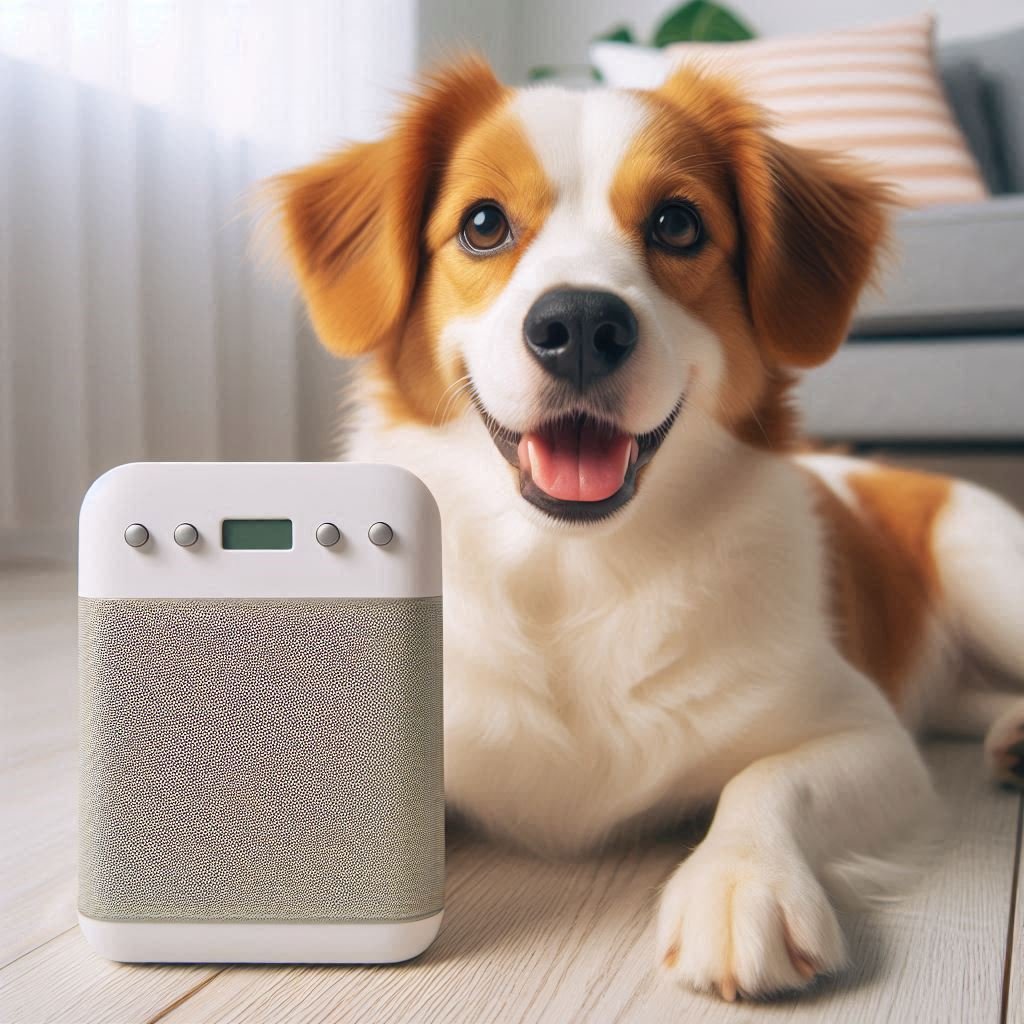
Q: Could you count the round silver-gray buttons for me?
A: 4